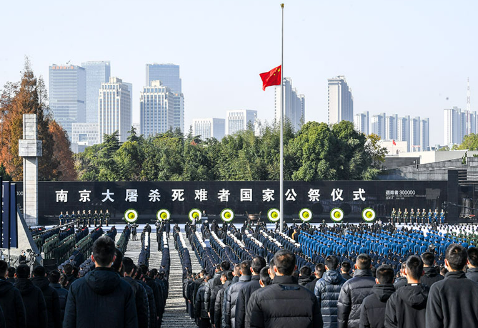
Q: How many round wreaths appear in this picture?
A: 8